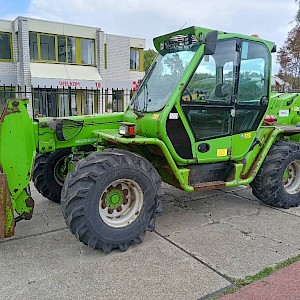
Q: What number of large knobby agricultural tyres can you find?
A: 3